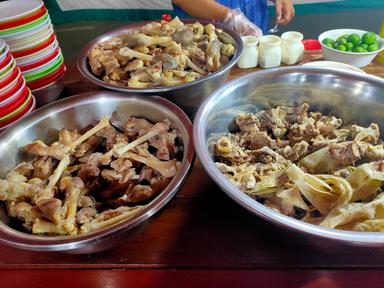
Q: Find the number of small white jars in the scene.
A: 3